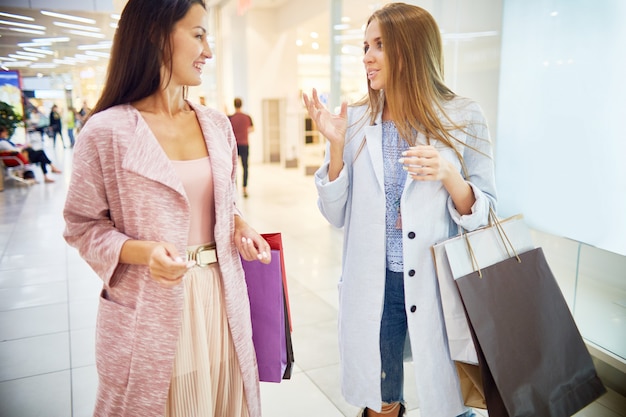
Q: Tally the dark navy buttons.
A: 3